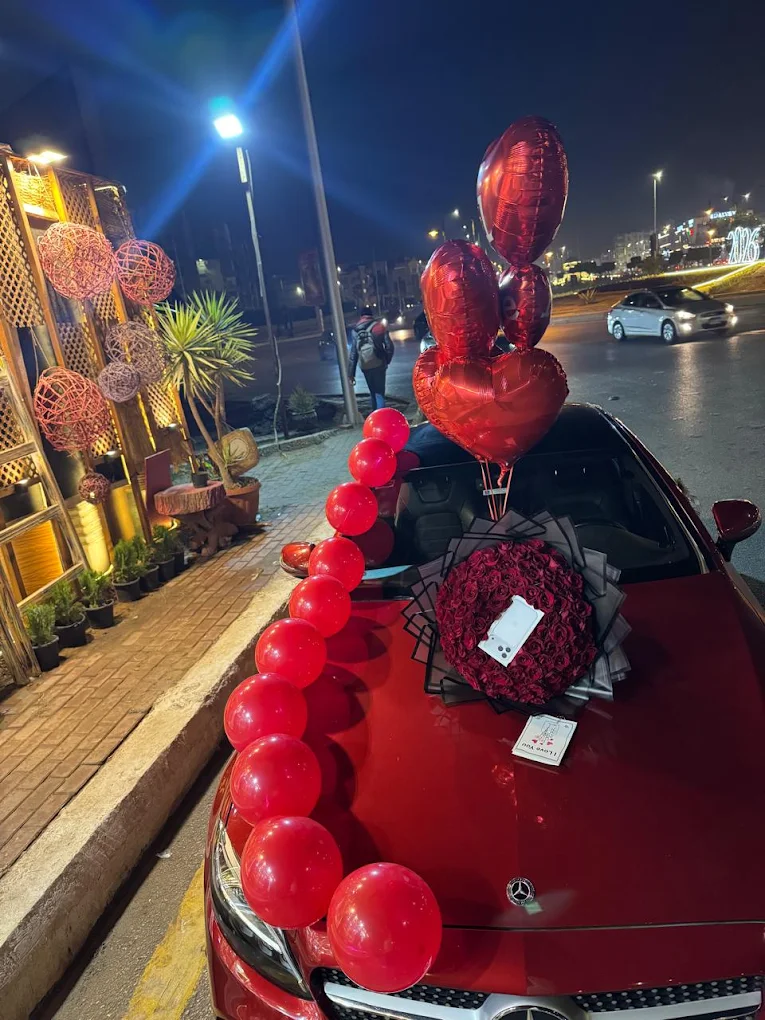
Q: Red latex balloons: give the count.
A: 10